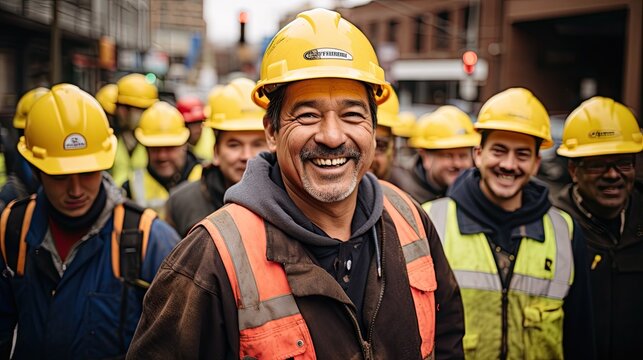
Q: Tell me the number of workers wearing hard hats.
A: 13